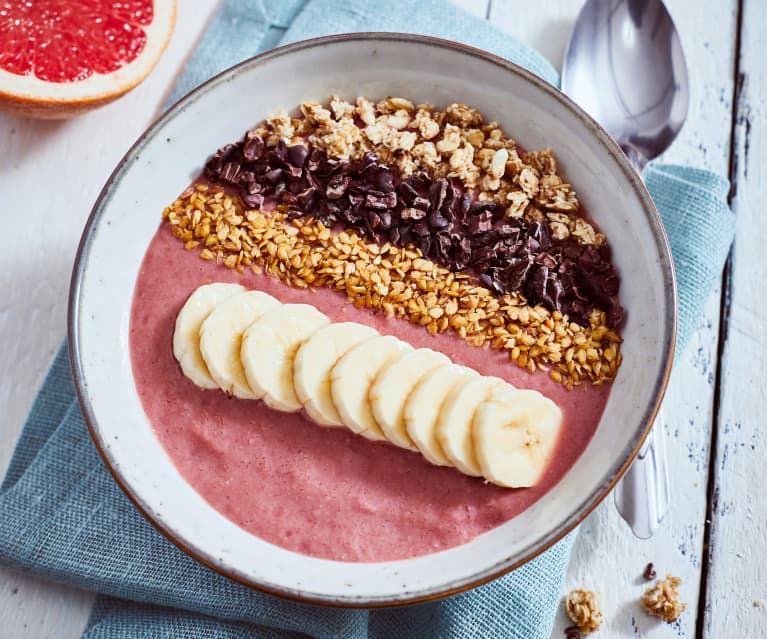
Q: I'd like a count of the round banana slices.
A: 9